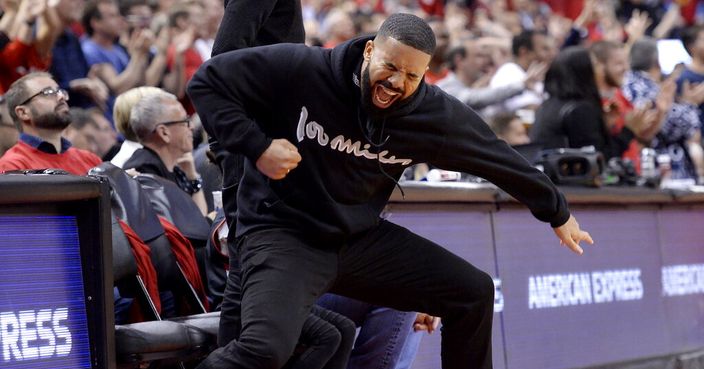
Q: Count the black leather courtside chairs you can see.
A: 2